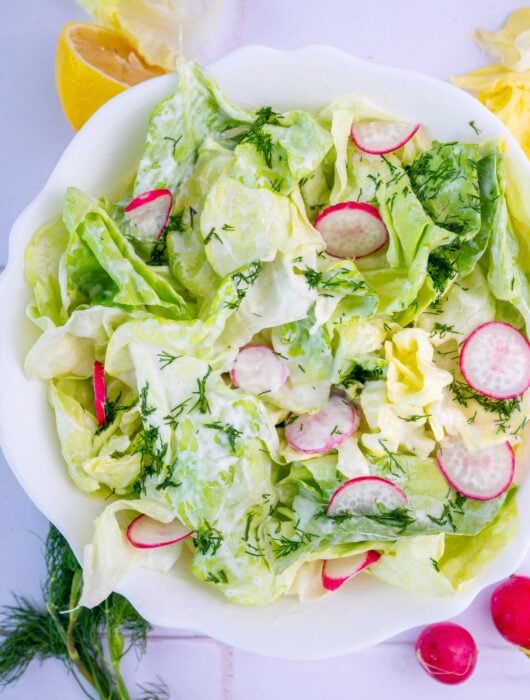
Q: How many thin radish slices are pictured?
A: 11